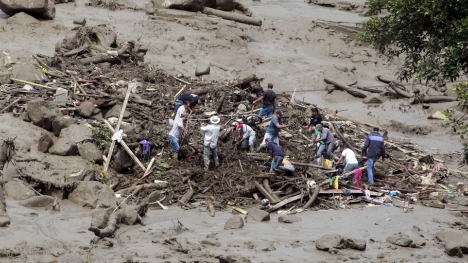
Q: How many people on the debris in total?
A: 14